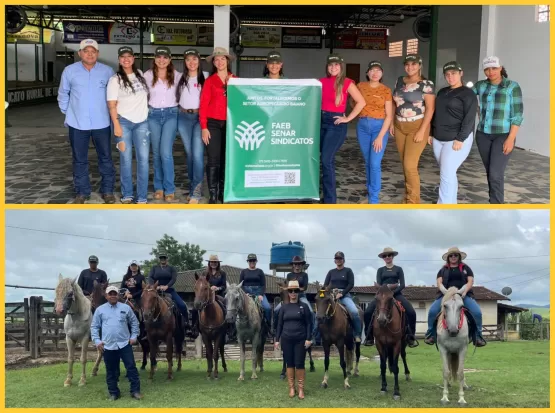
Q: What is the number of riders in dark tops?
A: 9